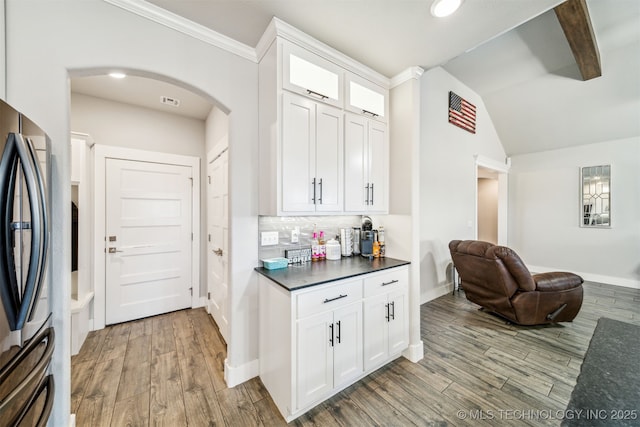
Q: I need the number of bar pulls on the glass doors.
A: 2